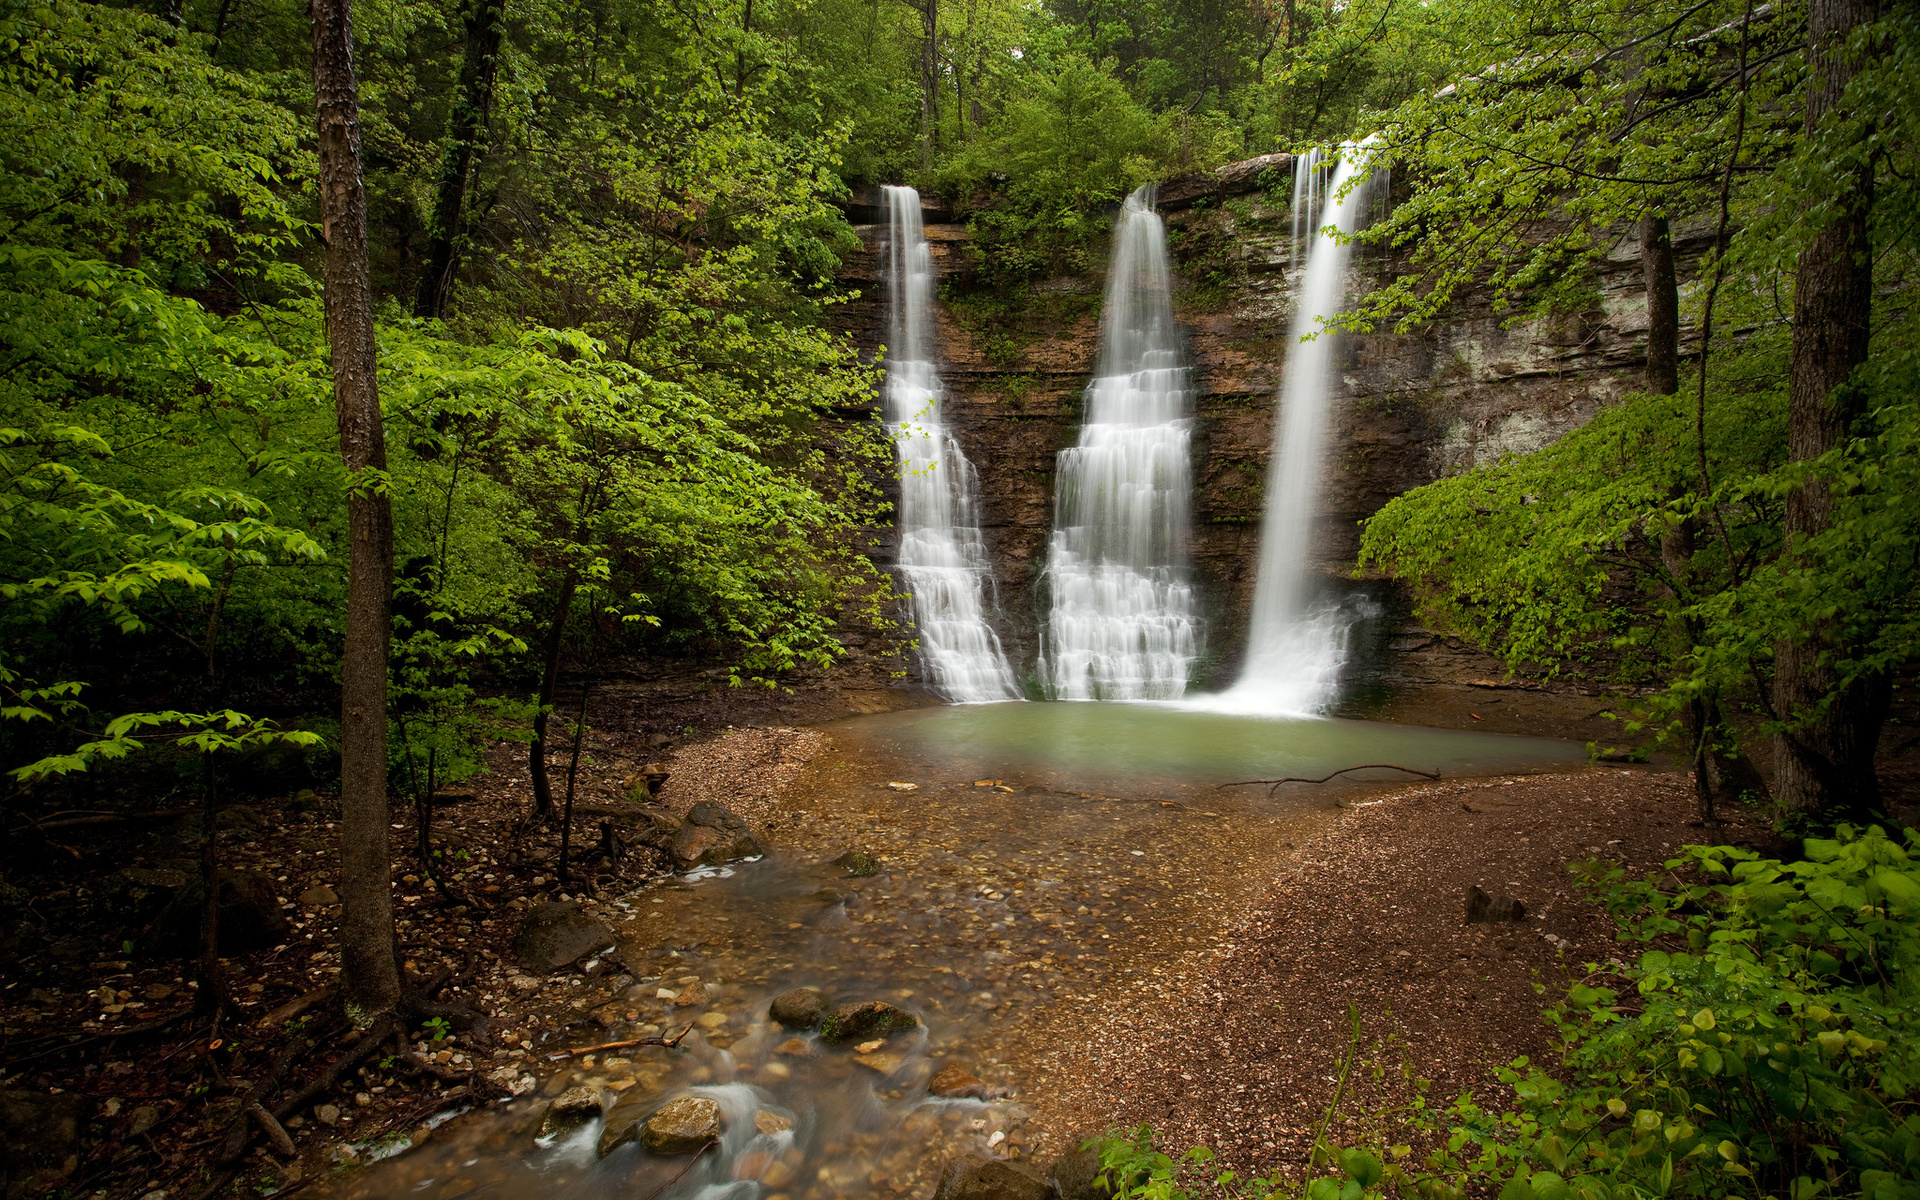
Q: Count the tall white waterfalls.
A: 3